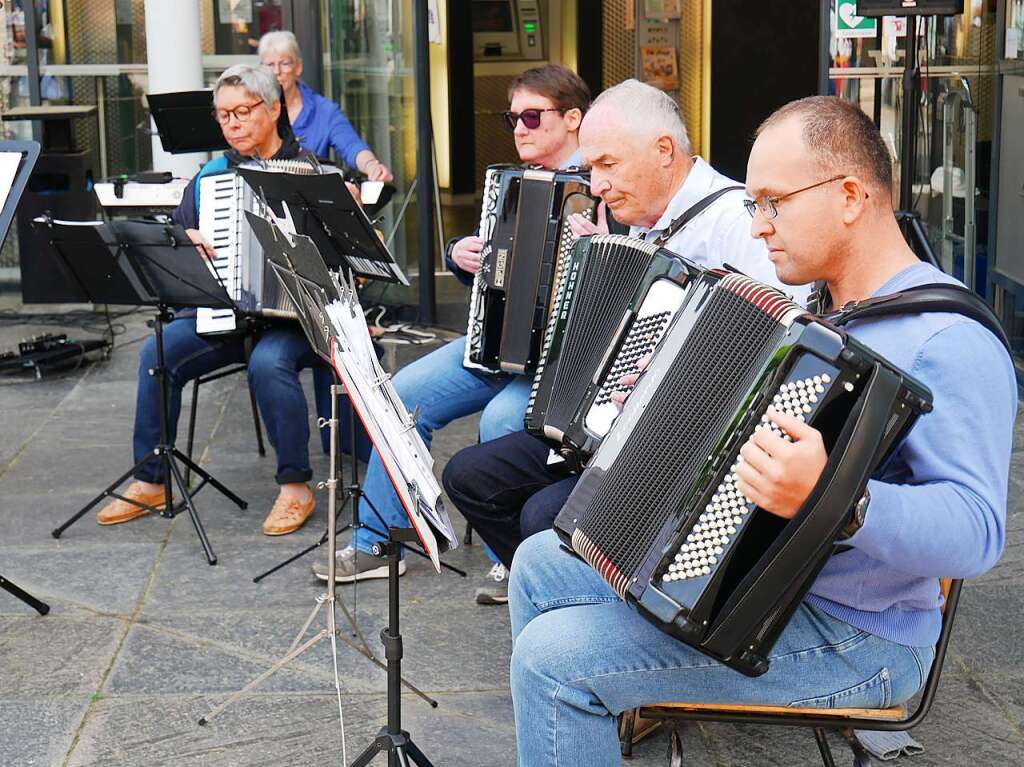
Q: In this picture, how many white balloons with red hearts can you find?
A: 0